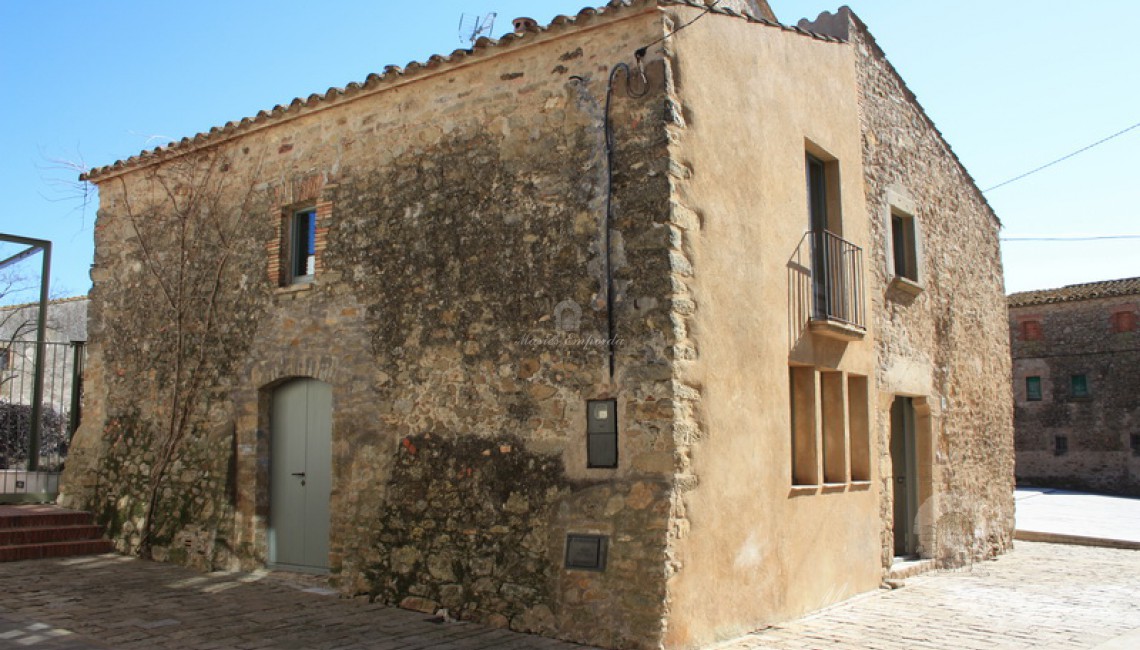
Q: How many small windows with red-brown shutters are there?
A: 2